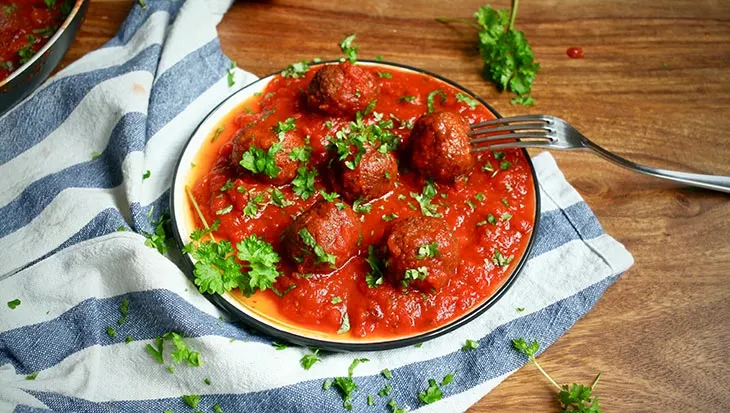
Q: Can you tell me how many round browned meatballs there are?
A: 6